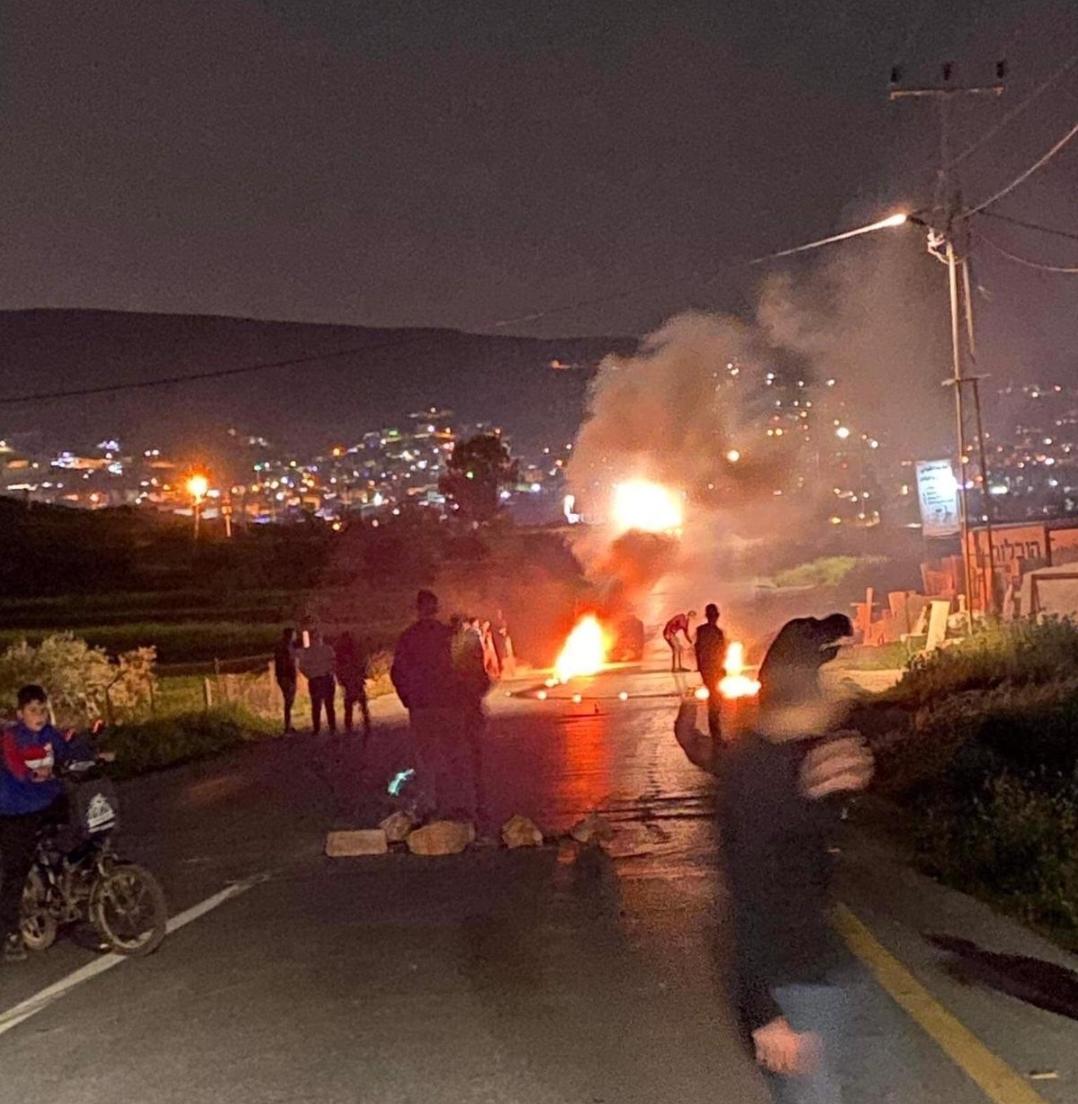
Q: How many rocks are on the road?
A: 5